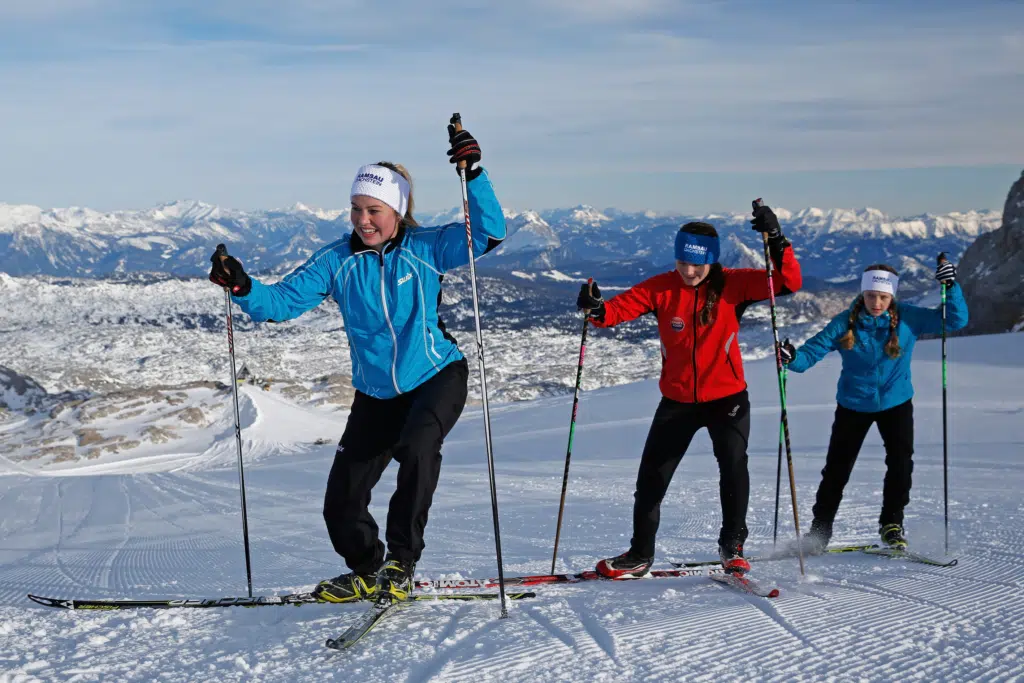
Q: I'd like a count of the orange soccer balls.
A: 0